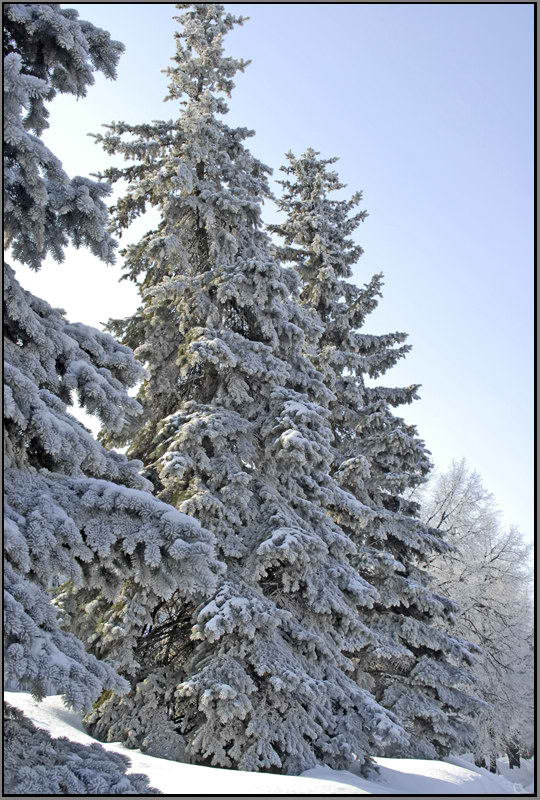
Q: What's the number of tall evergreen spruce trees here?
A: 3